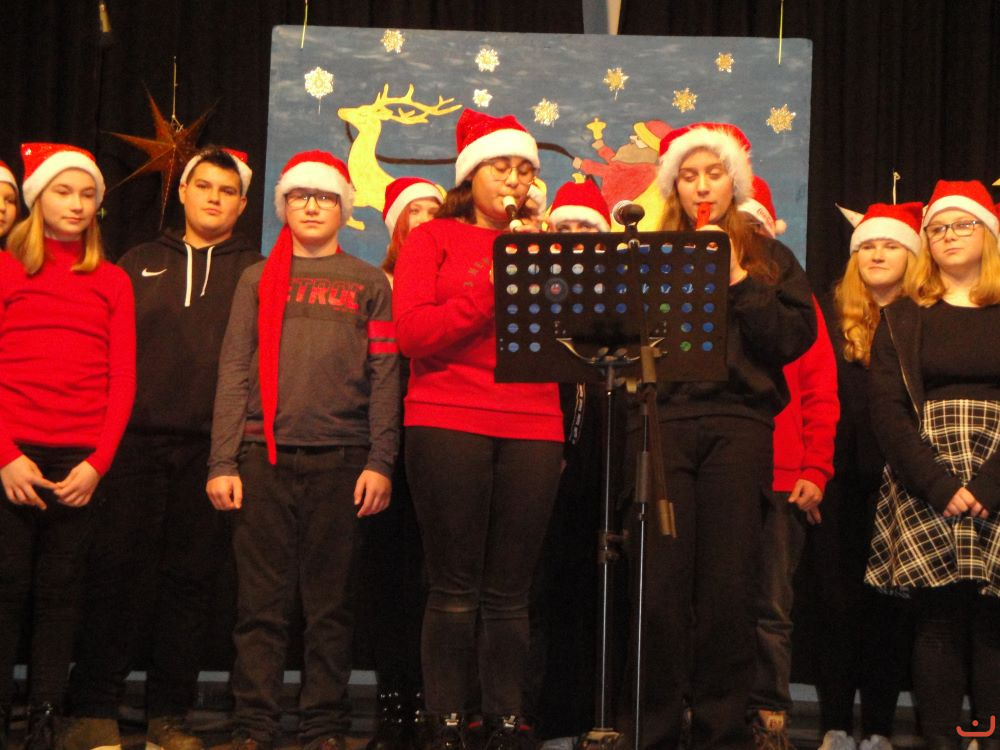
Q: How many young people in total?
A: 11